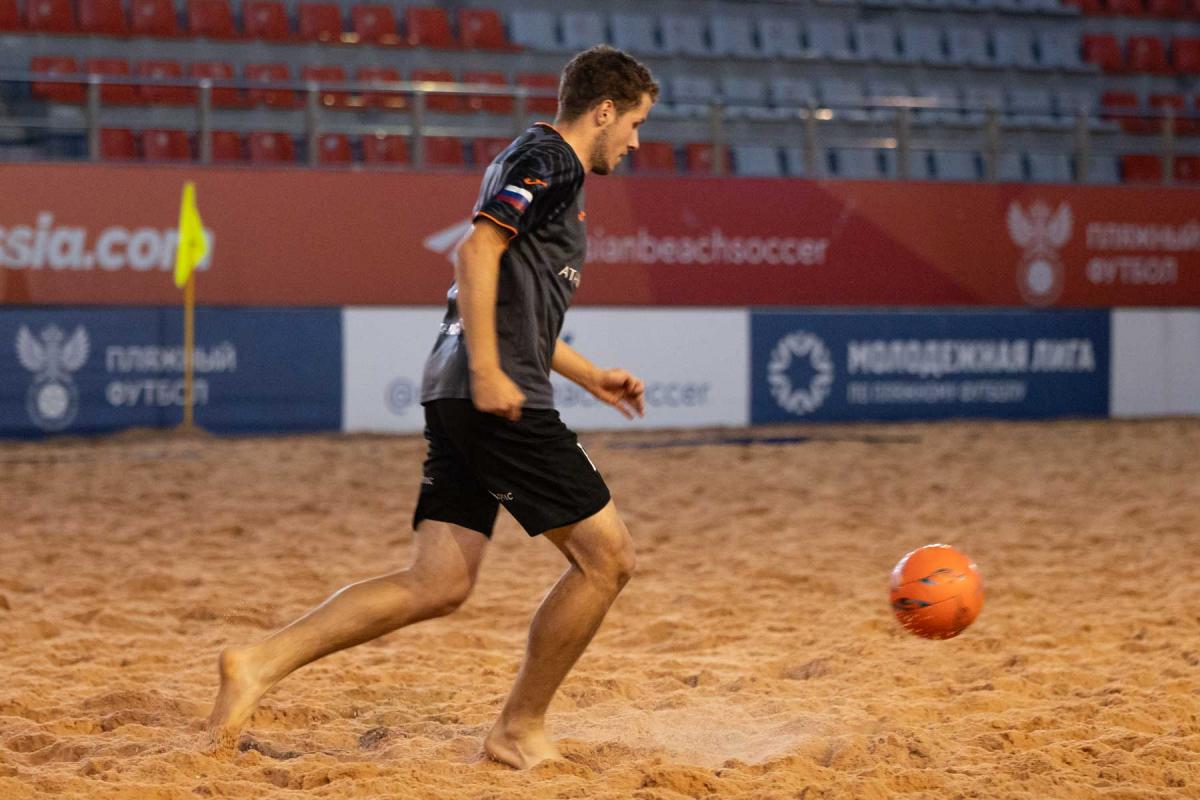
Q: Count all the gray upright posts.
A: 11